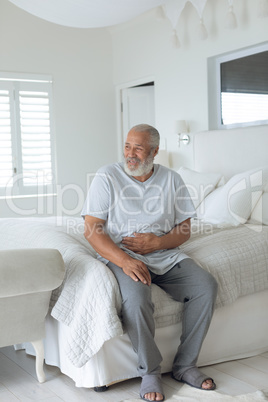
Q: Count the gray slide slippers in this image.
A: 2